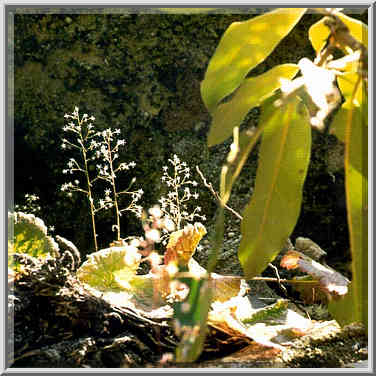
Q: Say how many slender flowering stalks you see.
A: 3